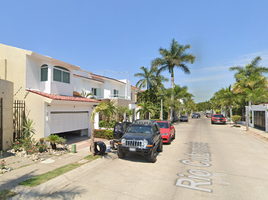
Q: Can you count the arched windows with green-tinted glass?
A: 2